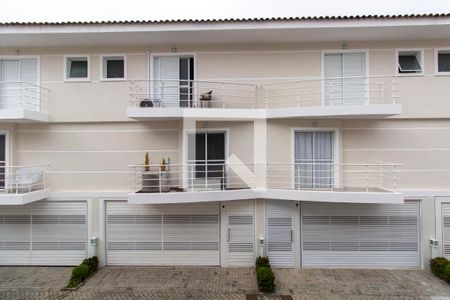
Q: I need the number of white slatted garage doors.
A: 3